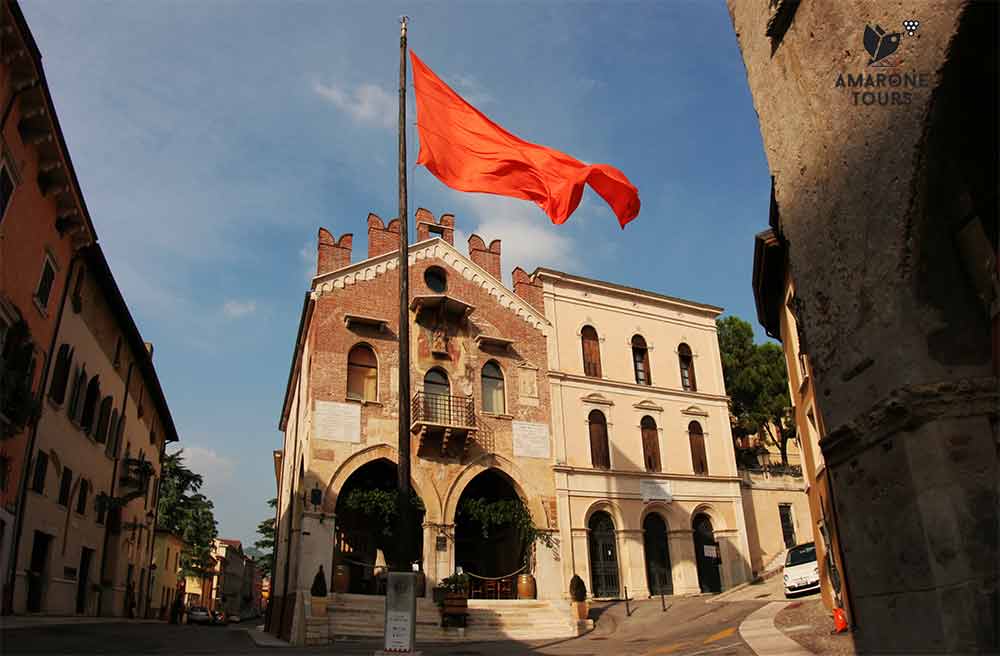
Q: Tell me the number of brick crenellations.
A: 5